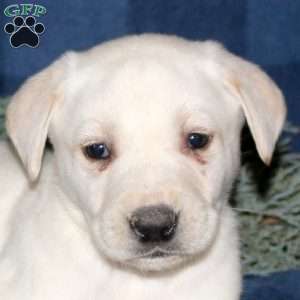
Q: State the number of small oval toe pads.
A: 4